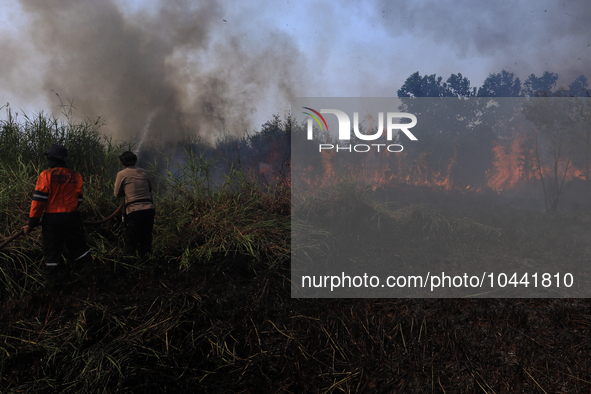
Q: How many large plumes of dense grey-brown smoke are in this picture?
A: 1